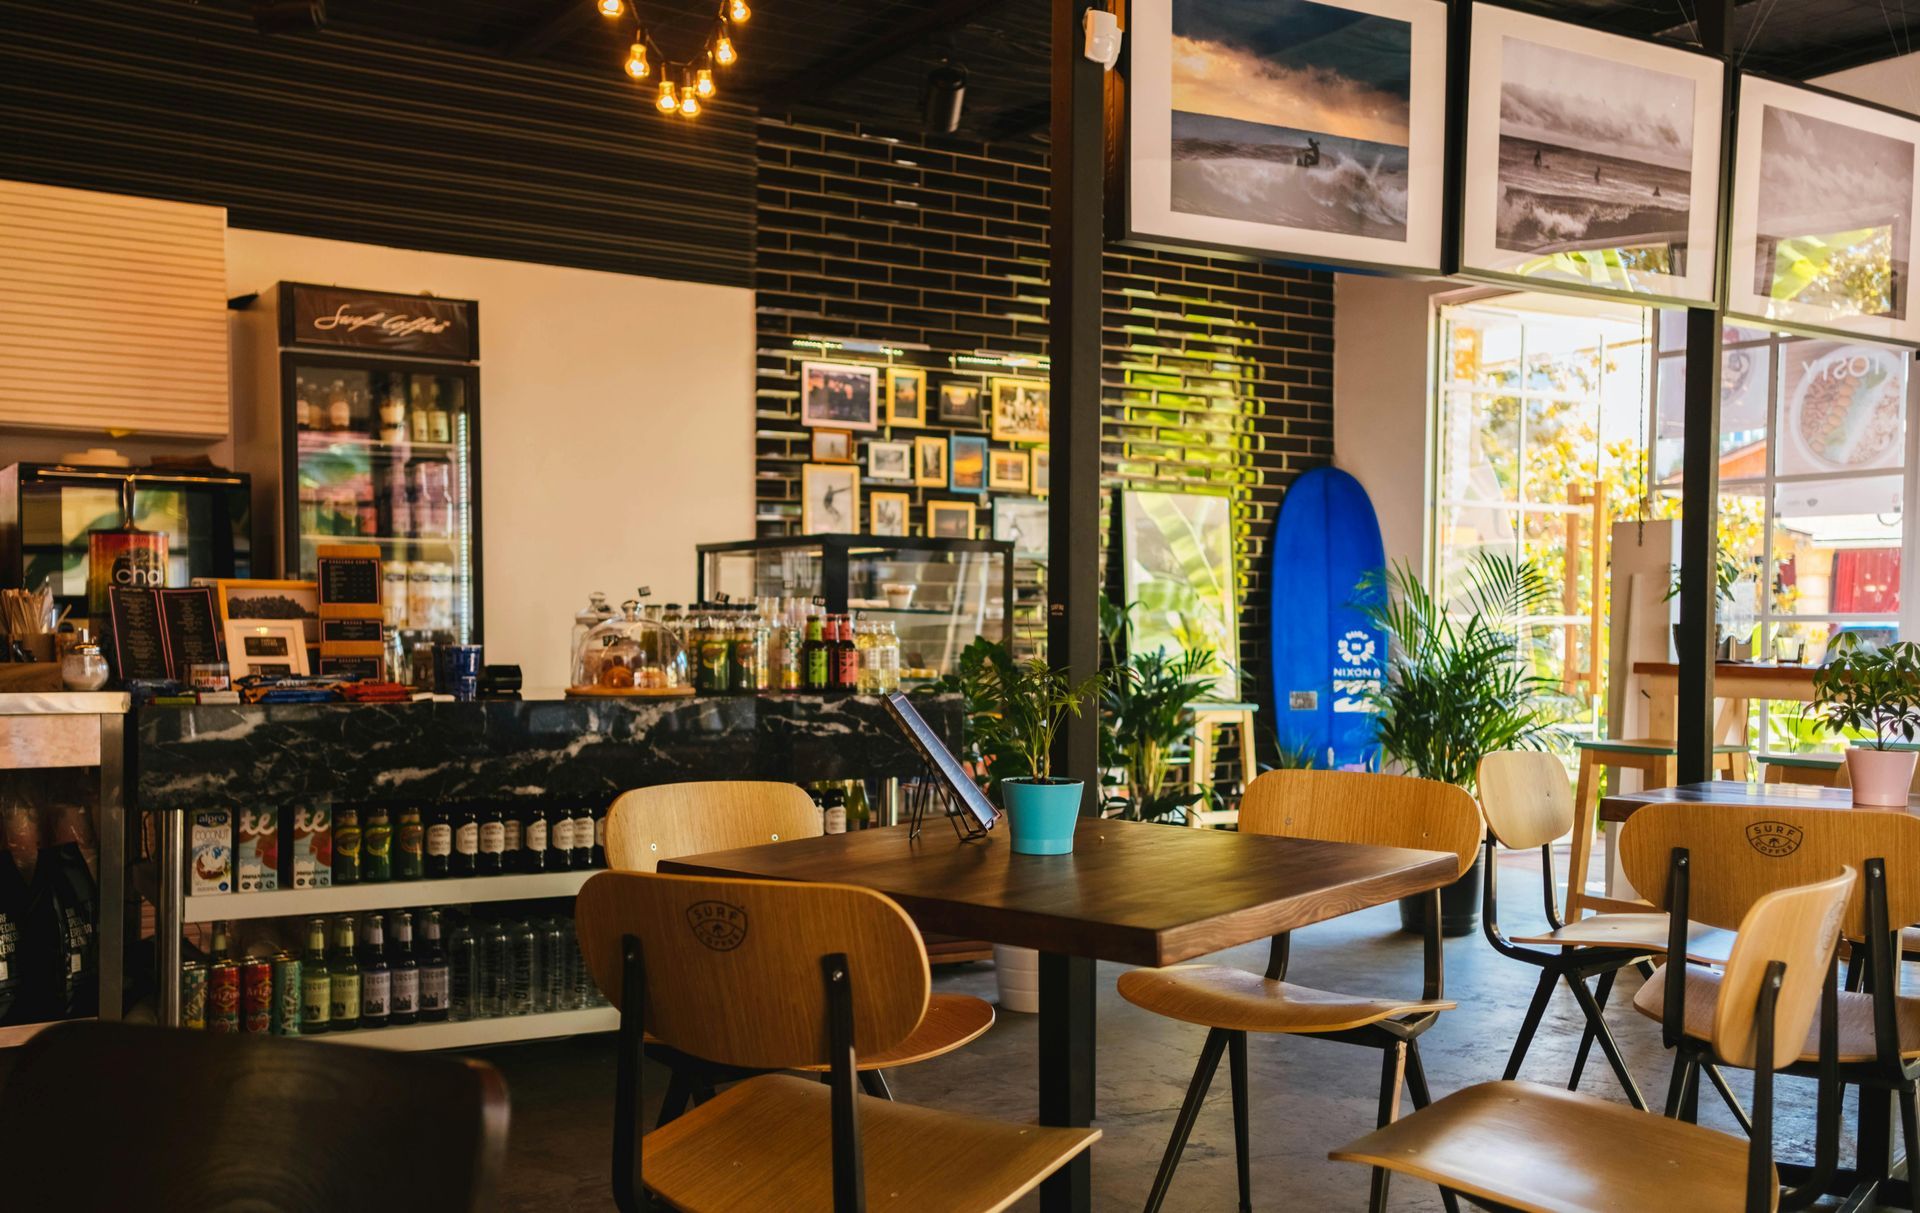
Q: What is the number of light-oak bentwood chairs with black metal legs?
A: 6